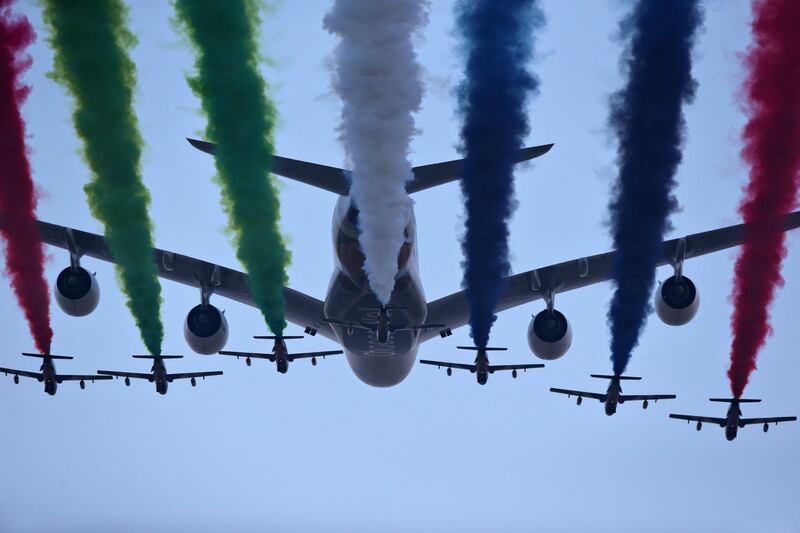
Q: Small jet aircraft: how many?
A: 7